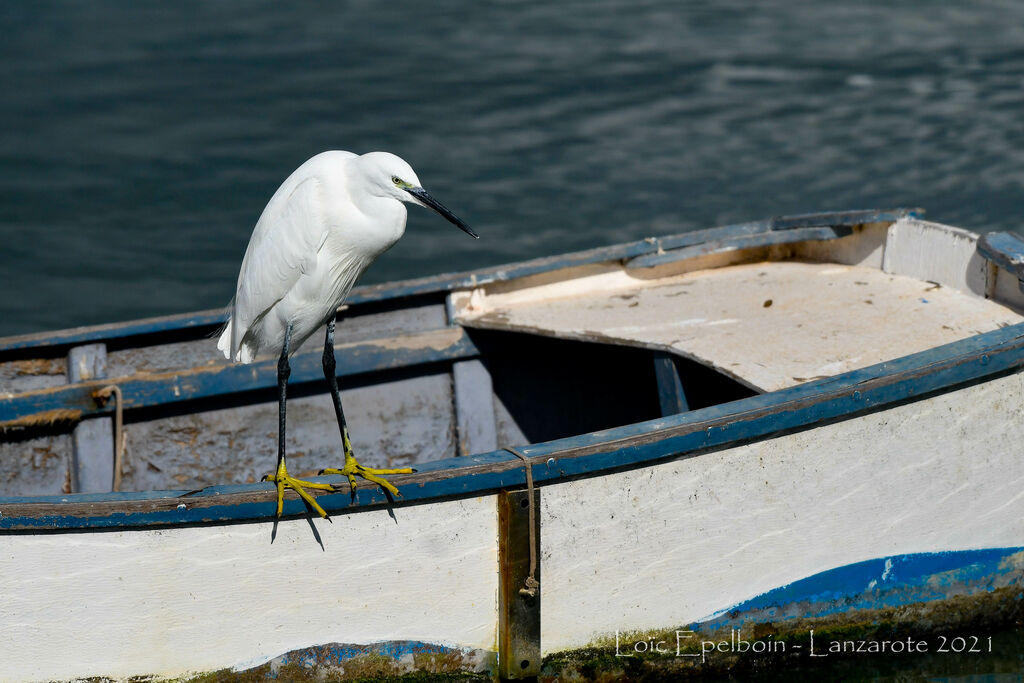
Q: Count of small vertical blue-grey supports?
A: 3